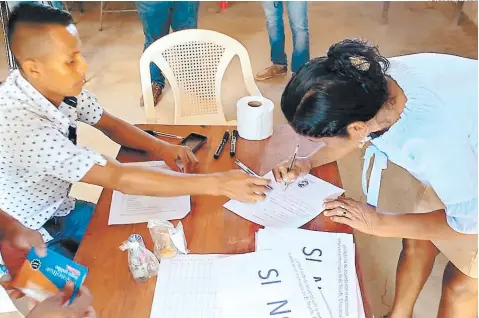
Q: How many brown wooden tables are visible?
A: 1